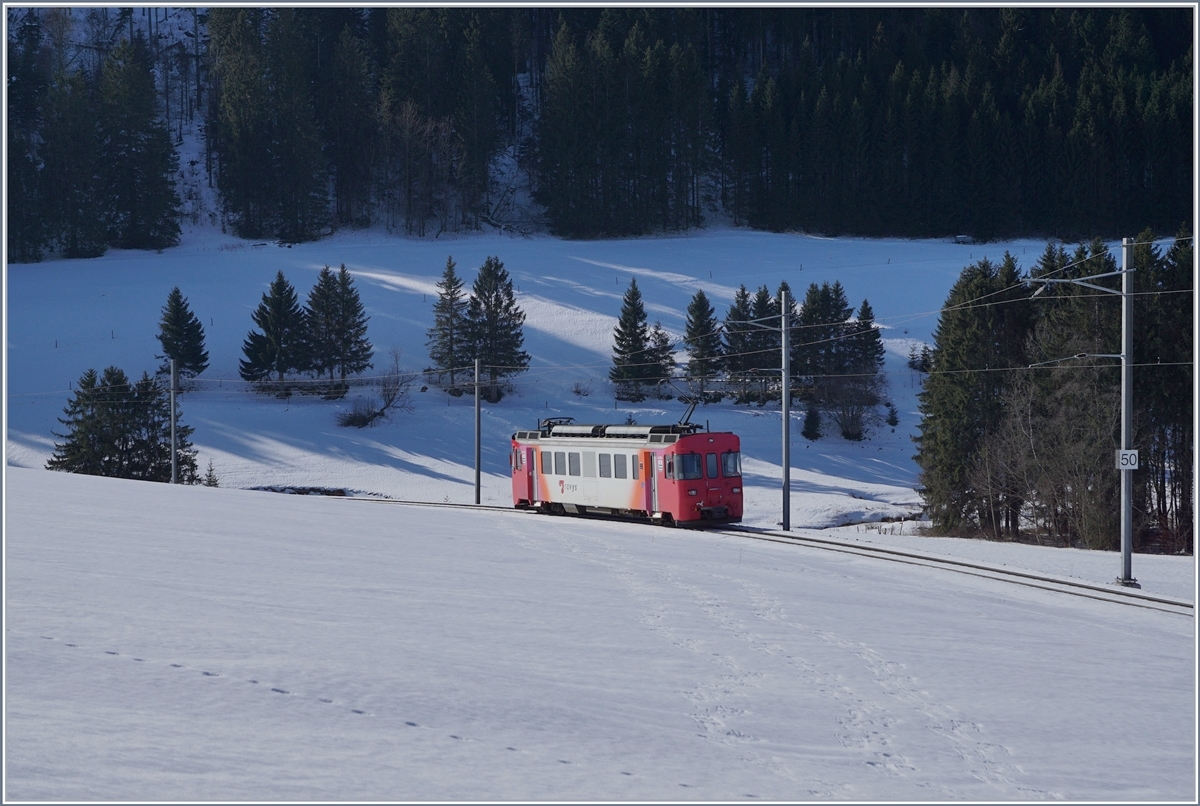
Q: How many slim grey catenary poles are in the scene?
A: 4